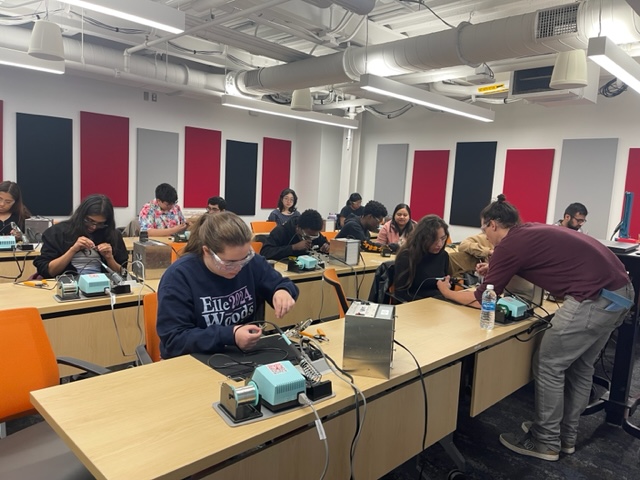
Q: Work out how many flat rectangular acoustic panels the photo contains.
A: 13